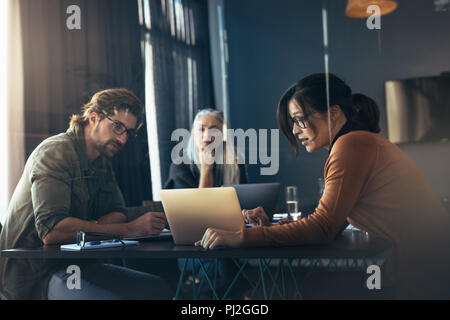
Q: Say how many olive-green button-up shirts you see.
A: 1